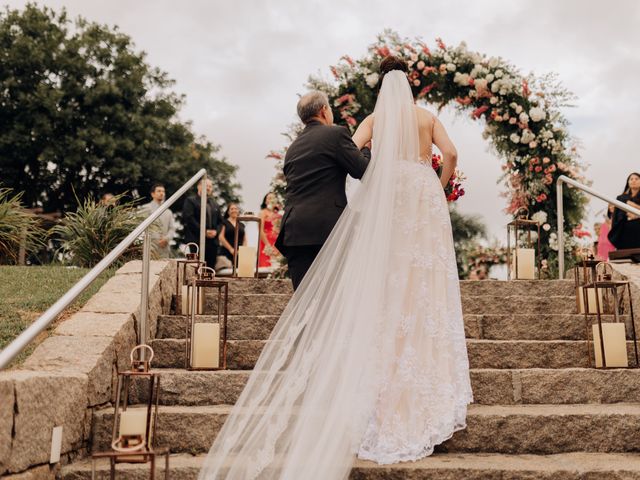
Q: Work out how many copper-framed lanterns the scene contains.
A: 8